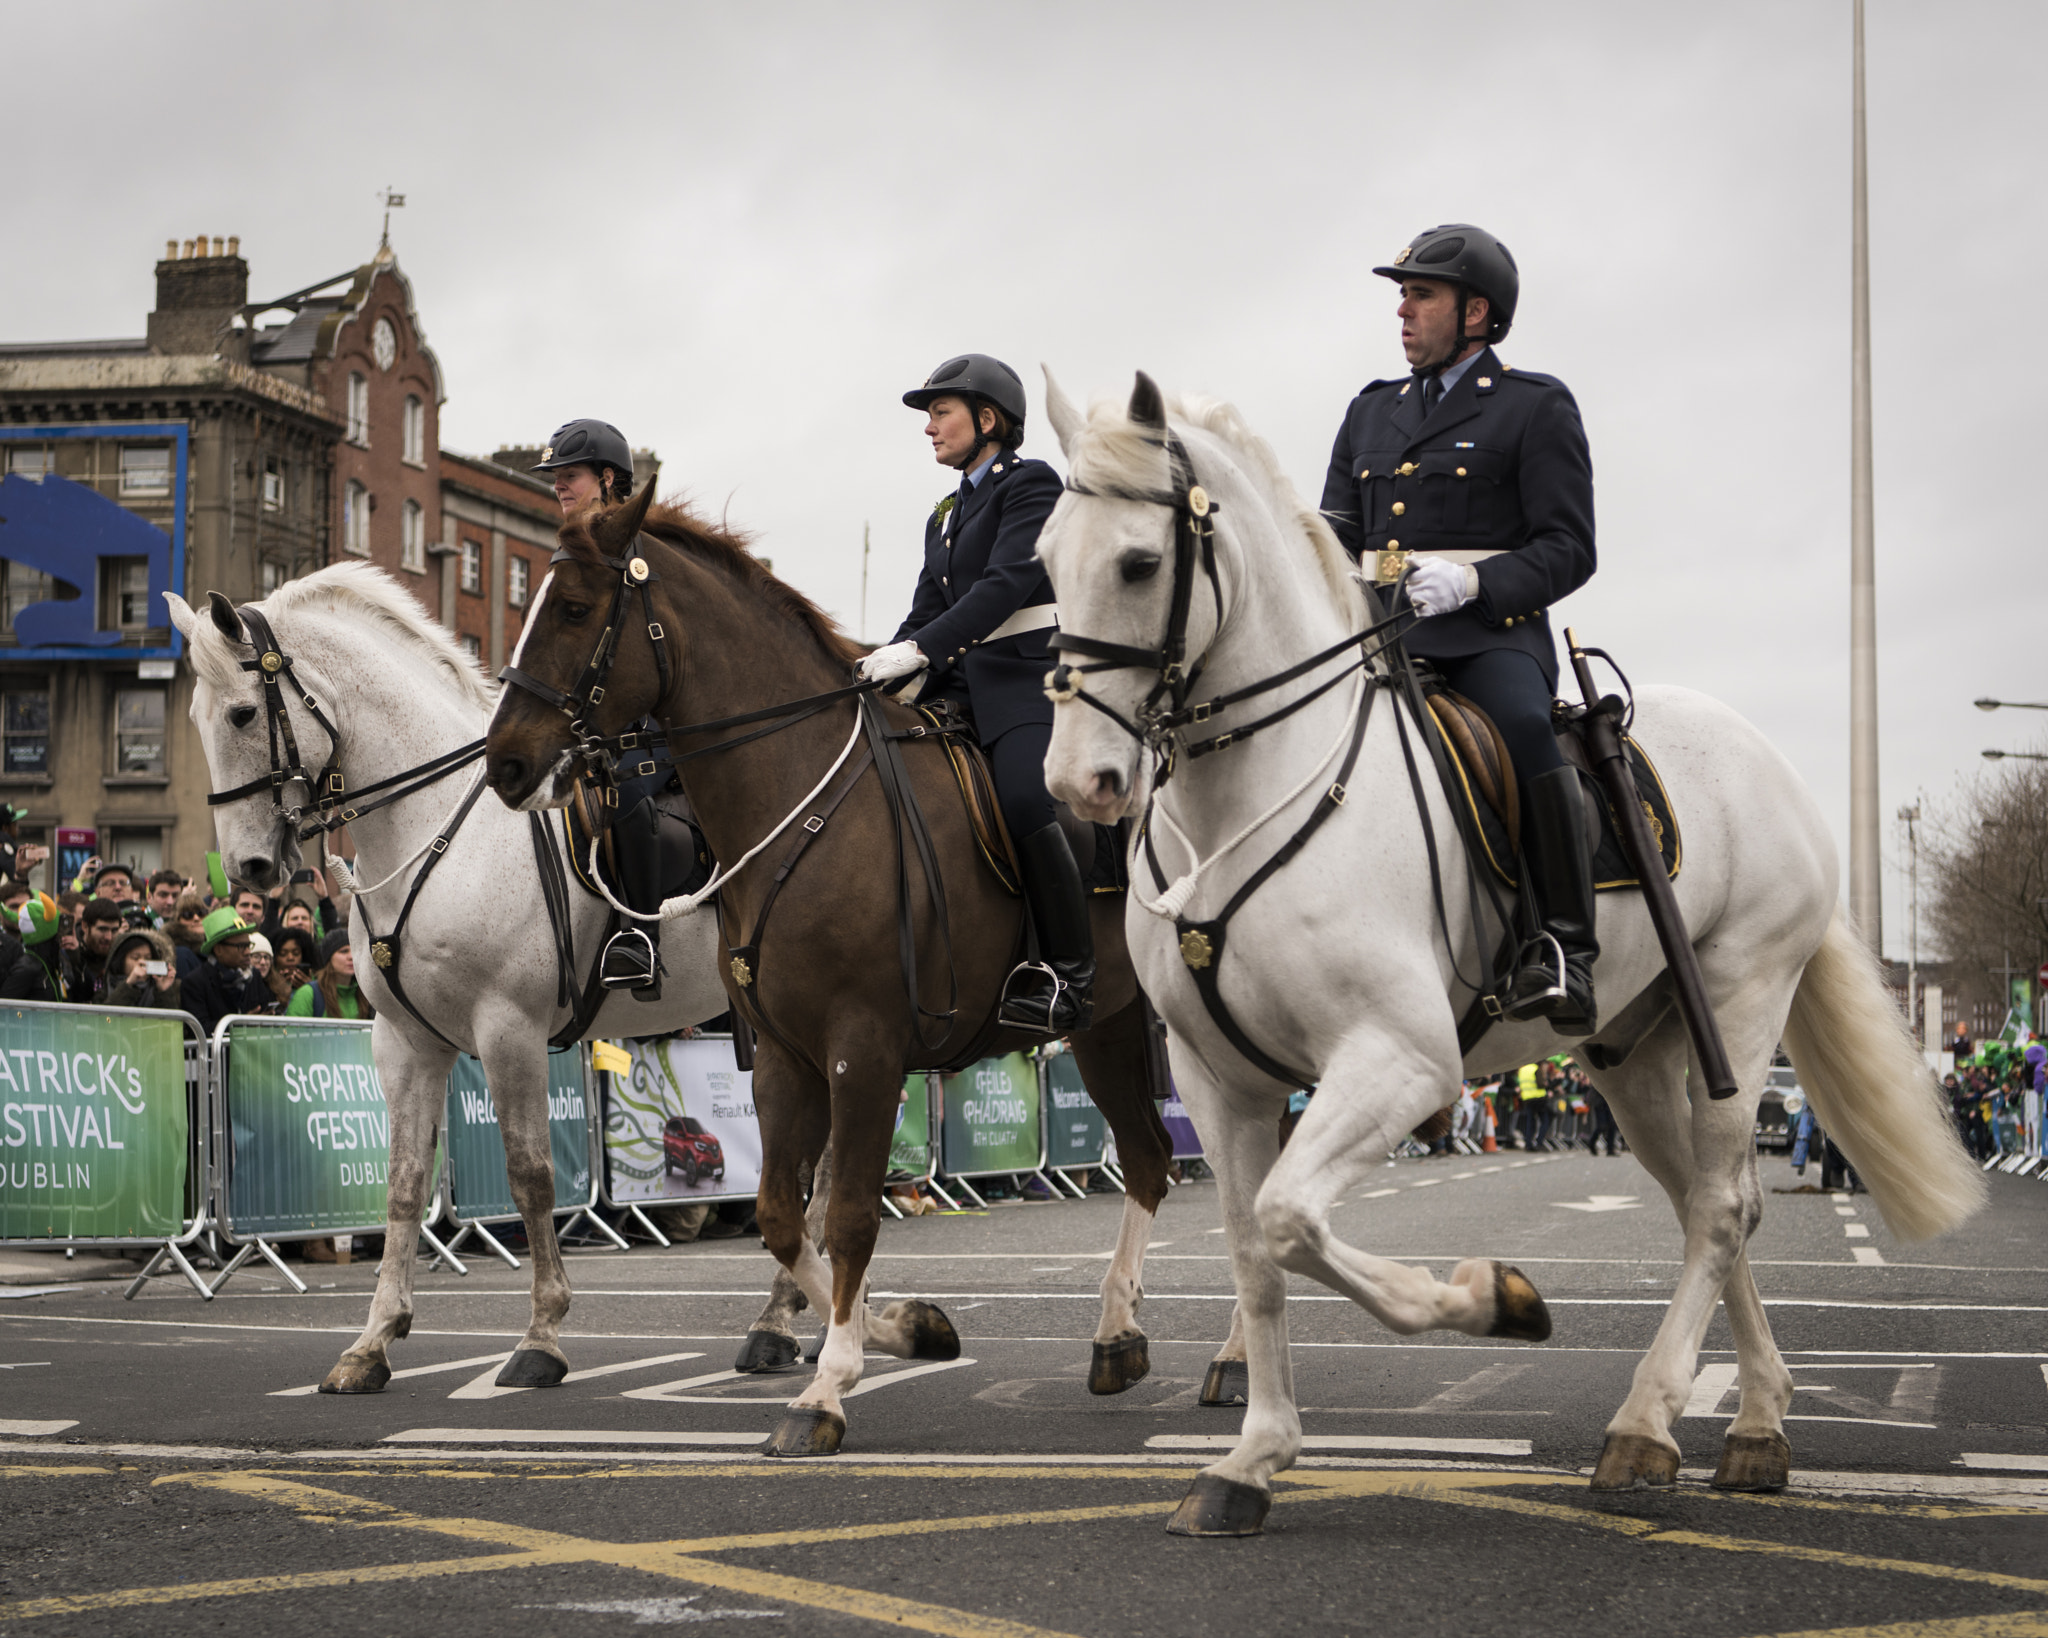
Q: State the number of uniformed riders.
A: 3